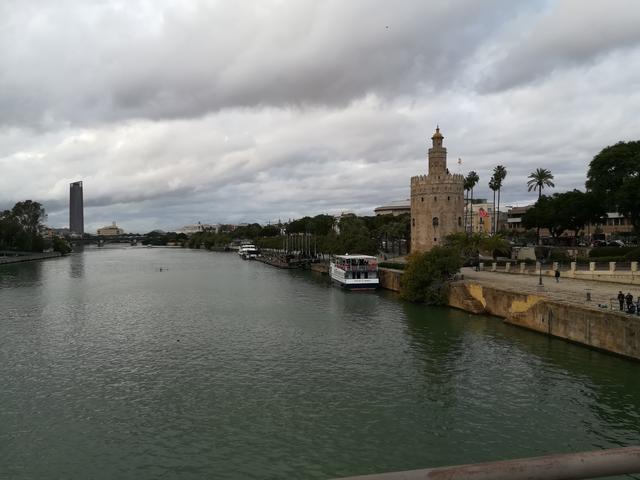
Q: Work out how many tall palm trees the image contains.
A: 5